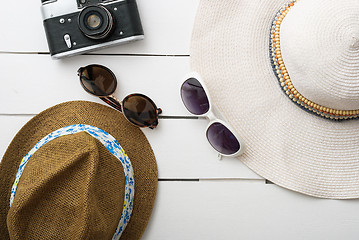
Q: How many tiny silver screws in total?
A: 4